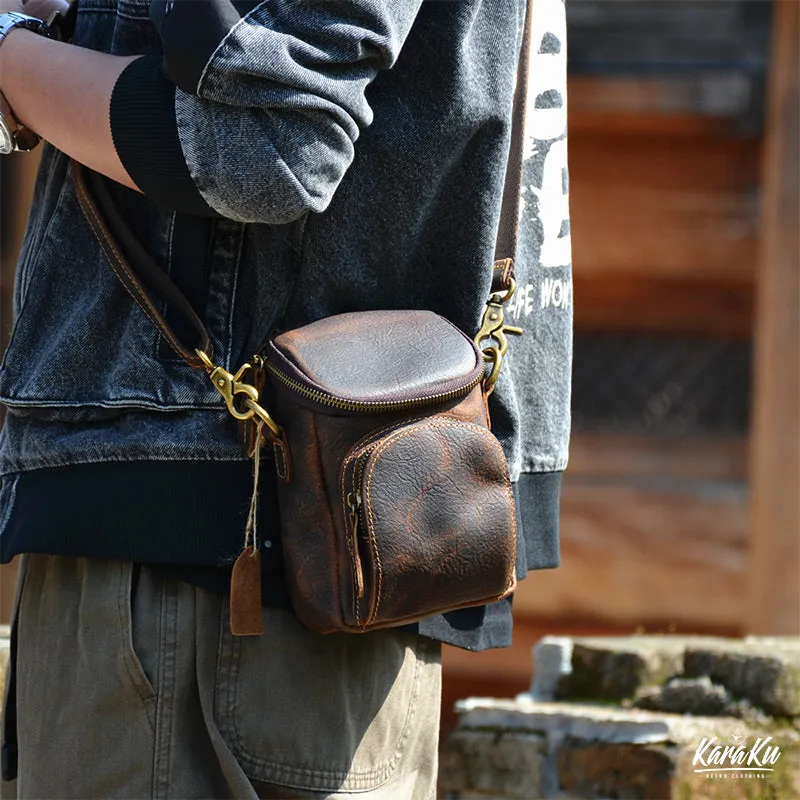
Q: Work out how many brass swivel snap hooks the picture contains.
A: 2